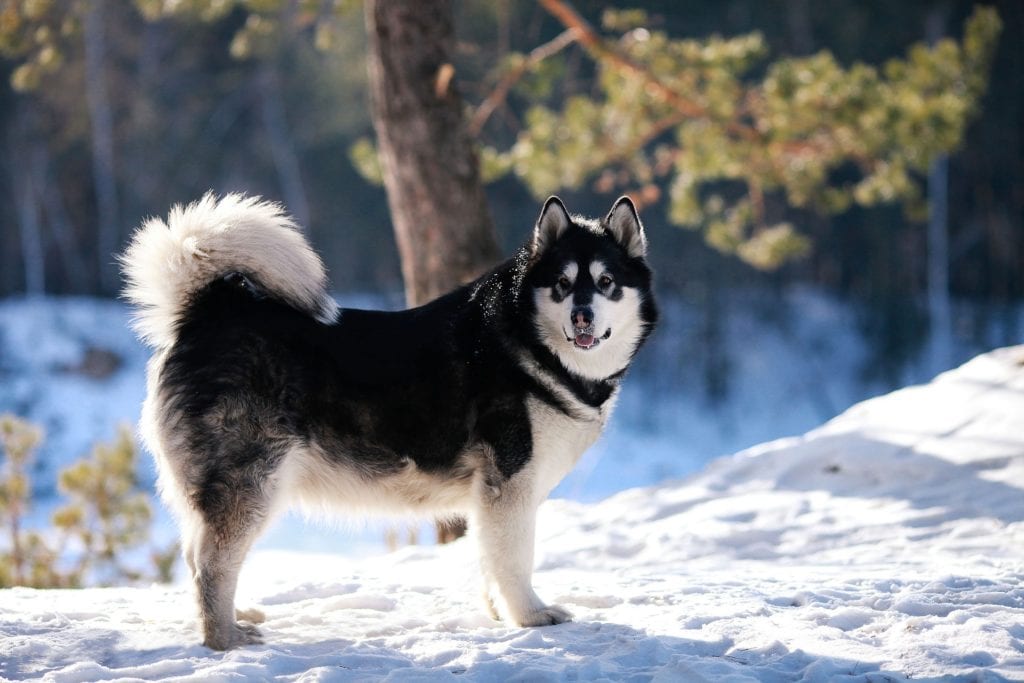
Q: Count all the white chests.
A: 1